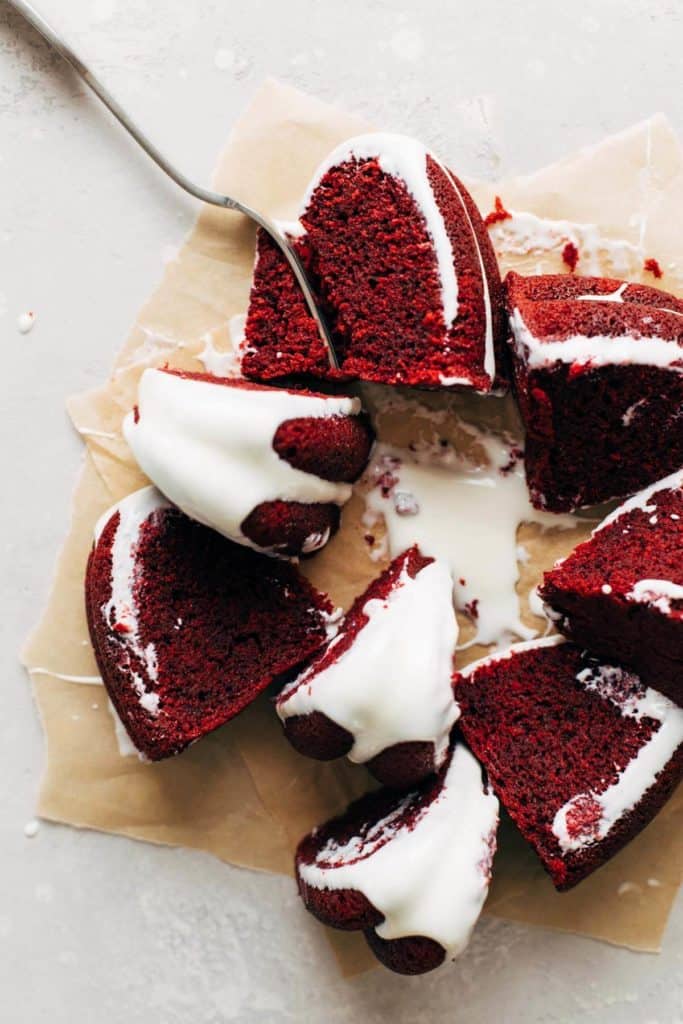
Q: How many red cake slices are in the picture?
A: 8